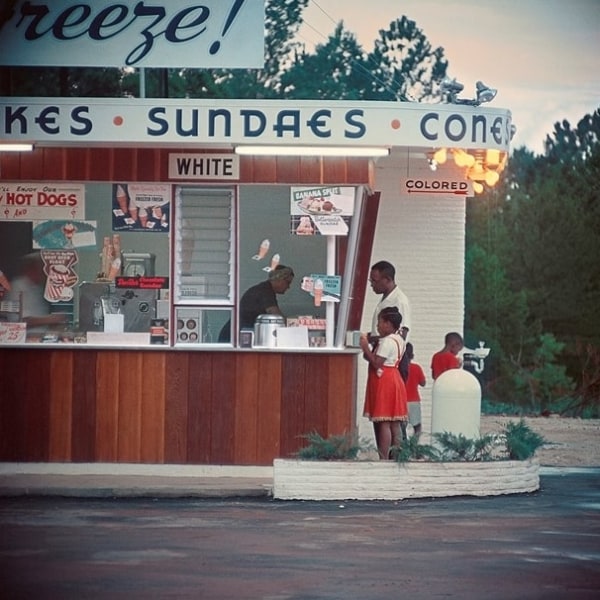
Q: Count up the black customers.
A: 4